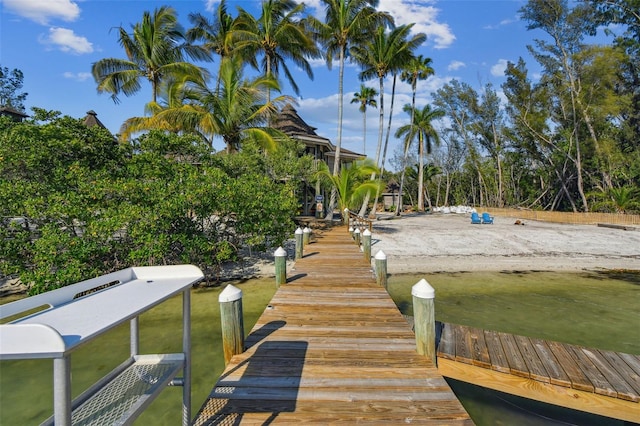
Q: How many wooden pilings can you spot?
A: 11